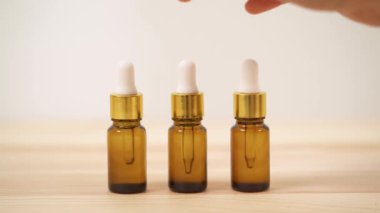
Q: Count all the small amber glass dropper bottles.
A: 3